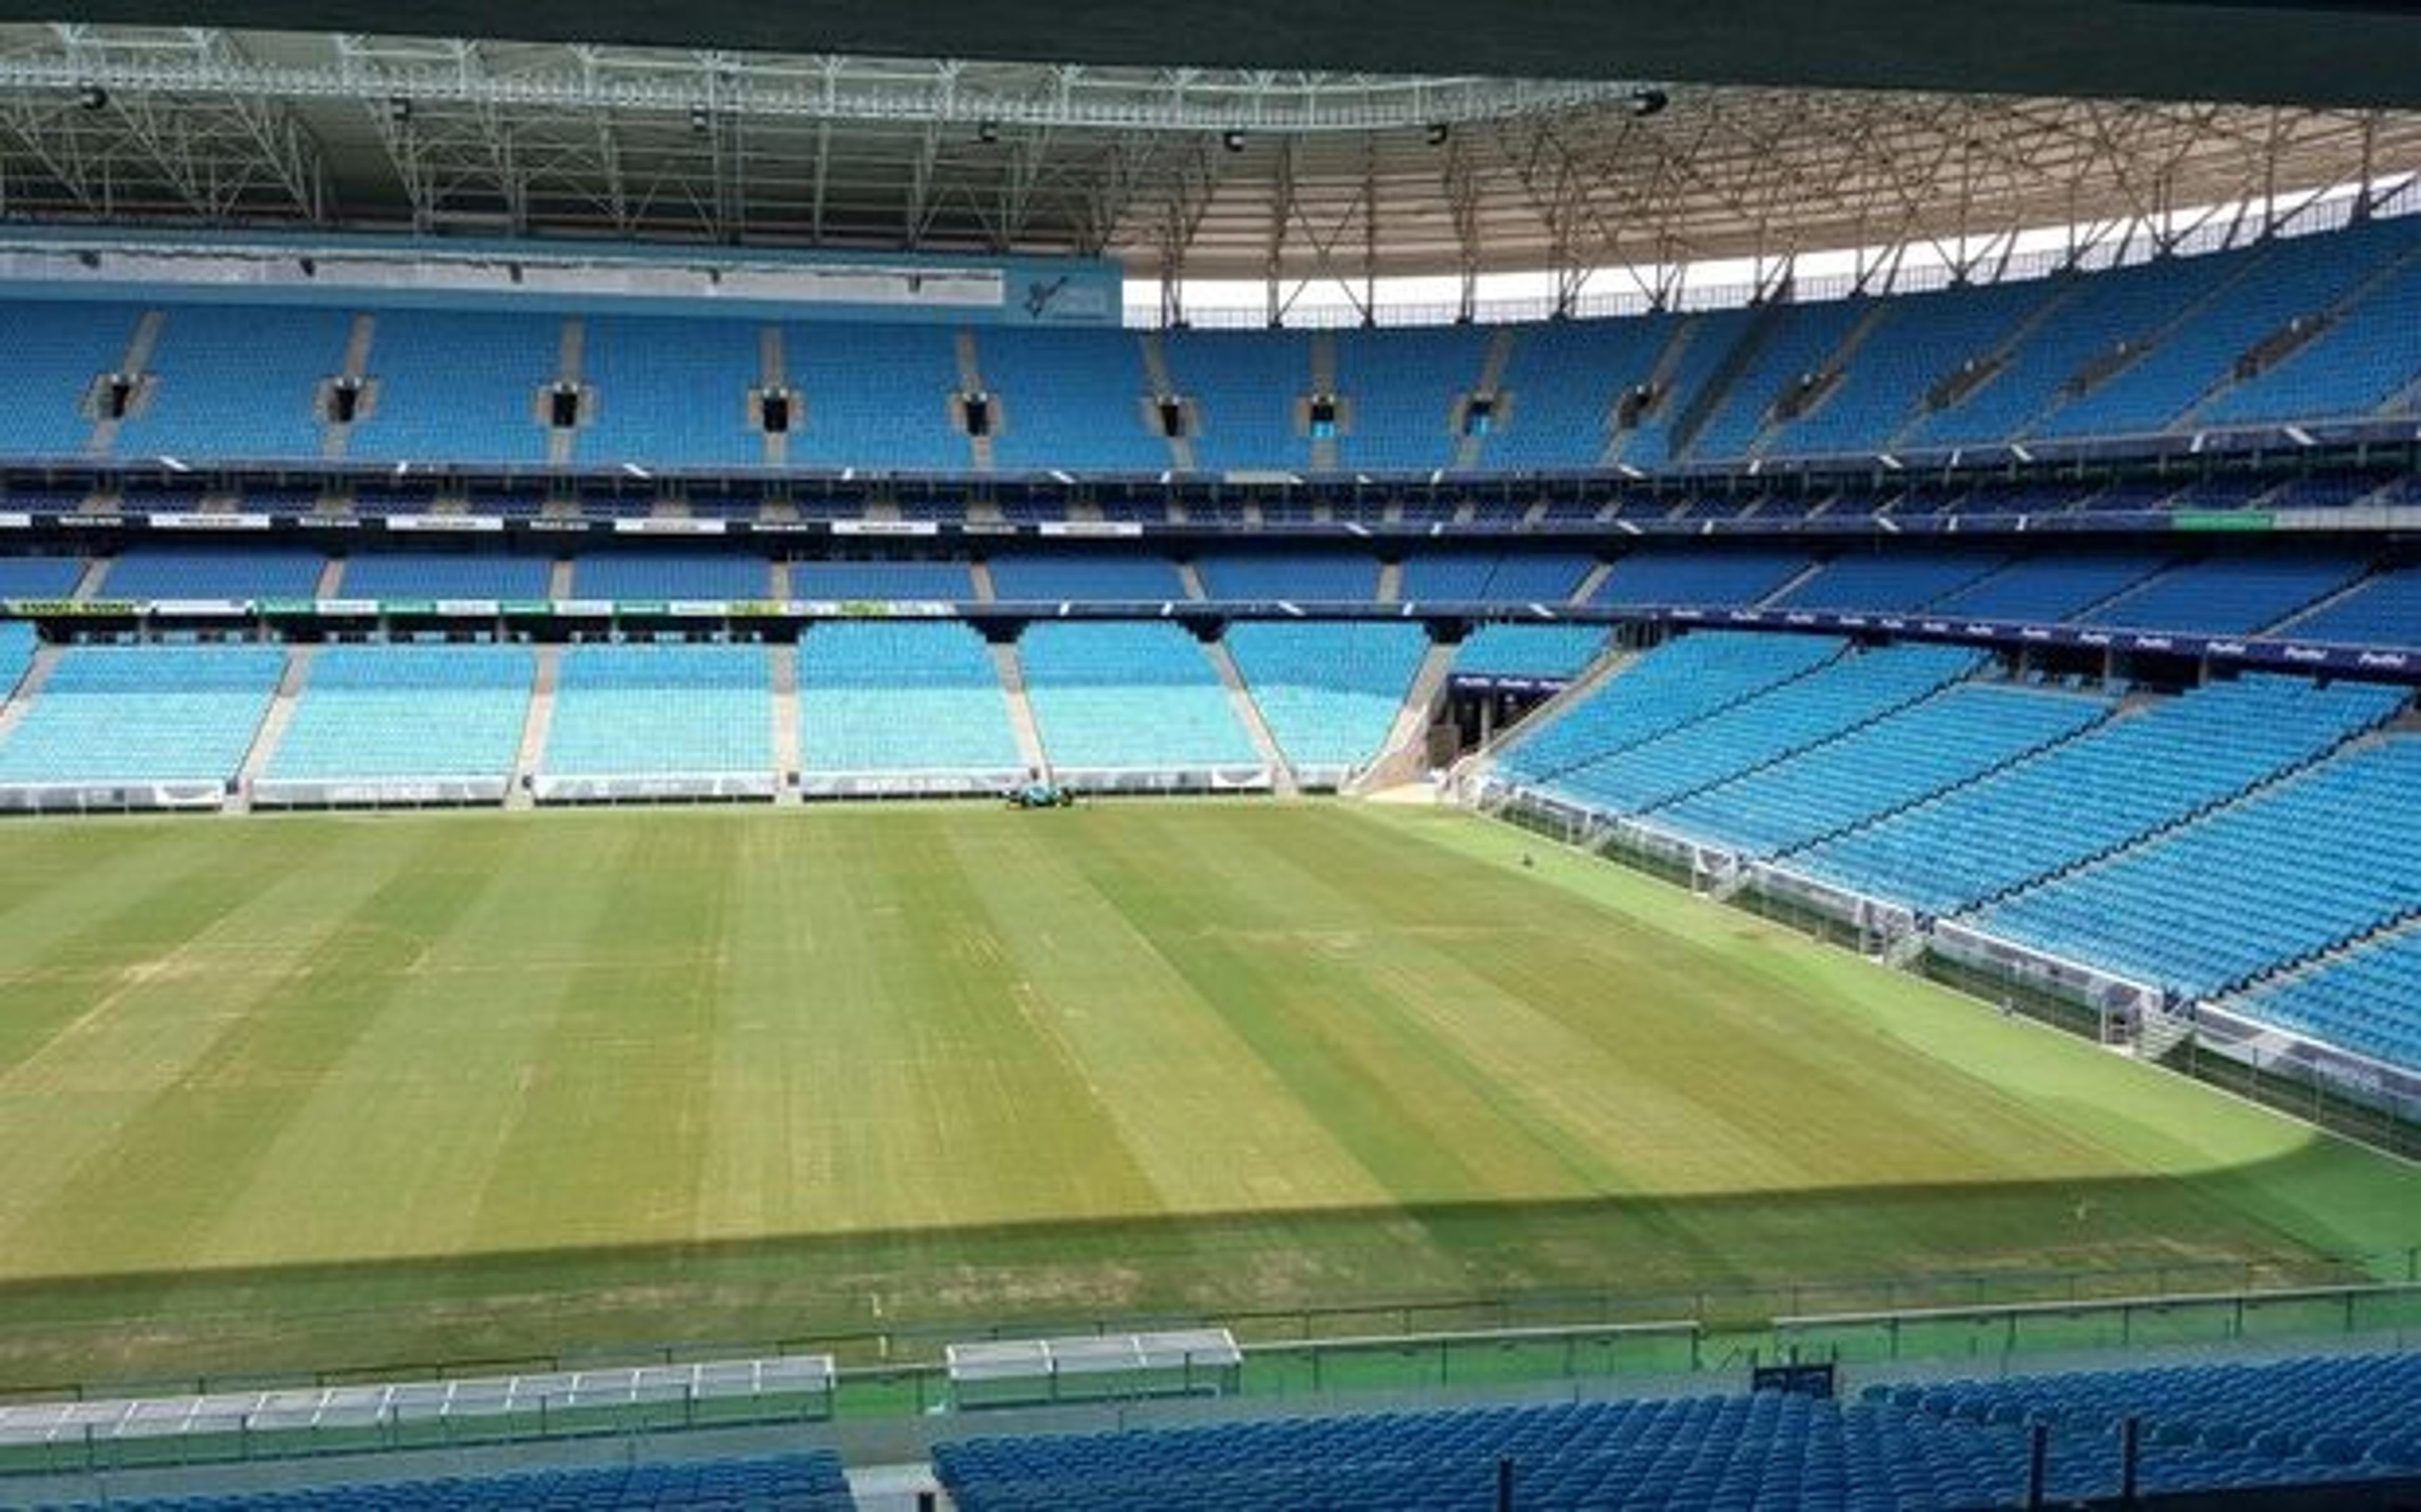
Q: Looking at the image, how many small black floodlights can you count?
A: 7